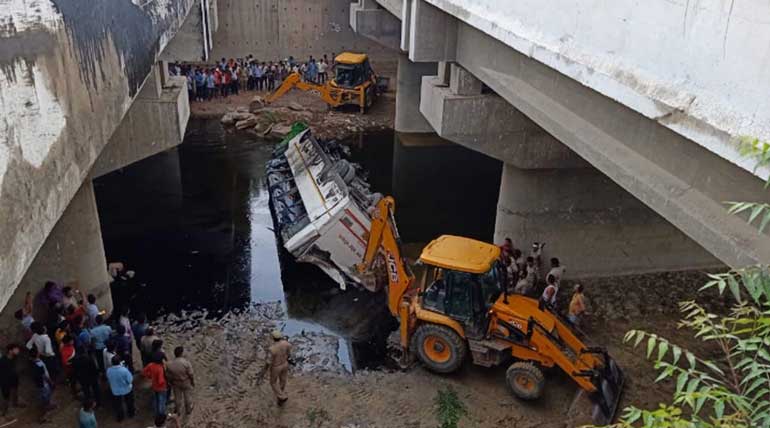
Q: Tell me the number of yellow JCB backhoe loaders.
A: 2